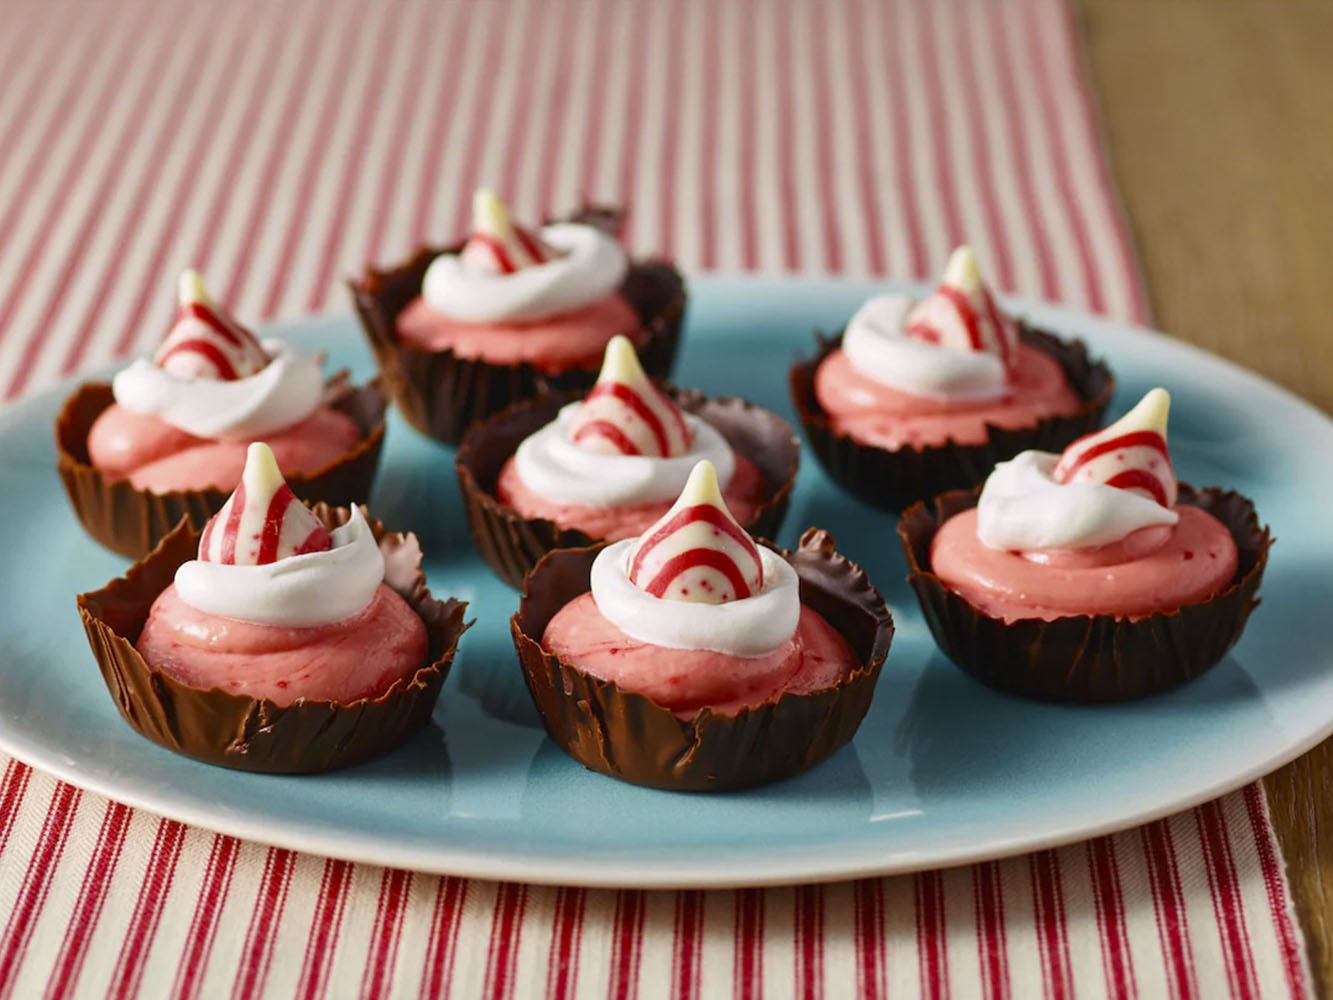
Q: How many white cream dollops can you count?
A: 7